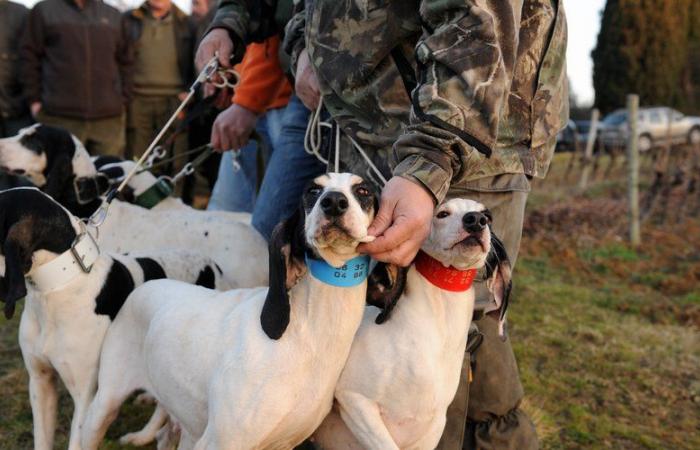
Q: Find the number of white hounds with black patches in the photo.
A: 5